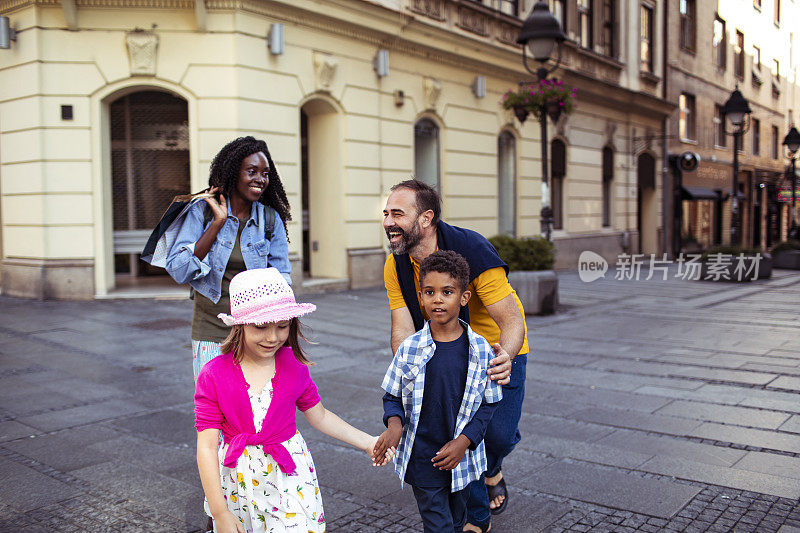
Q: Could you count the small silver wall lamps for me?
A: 4